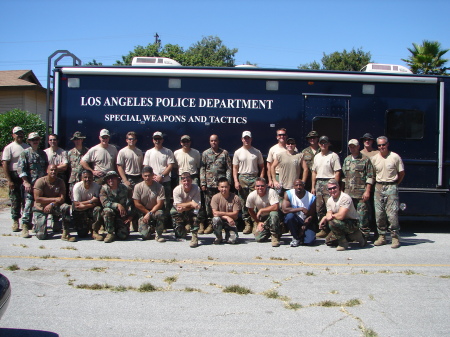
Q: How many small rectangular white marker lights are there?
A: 4